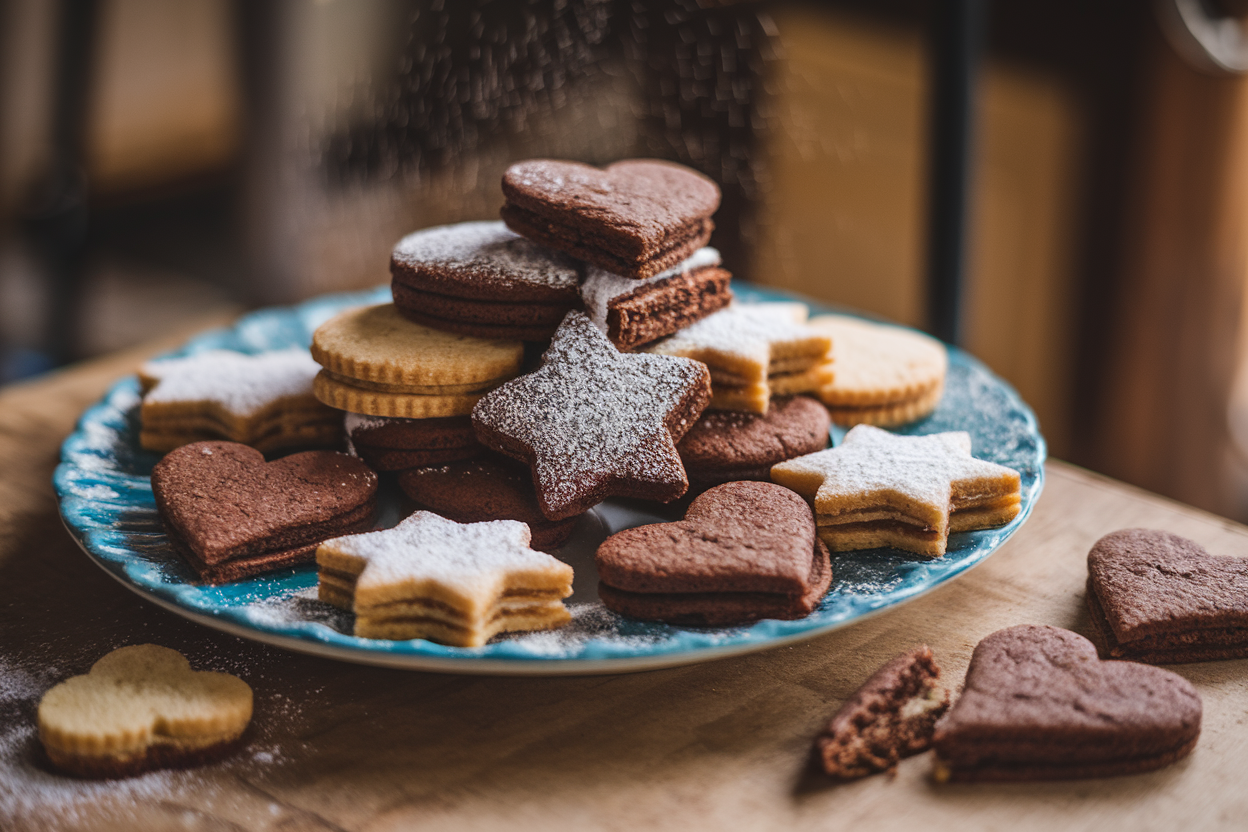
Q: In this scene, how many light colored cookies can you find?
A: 7